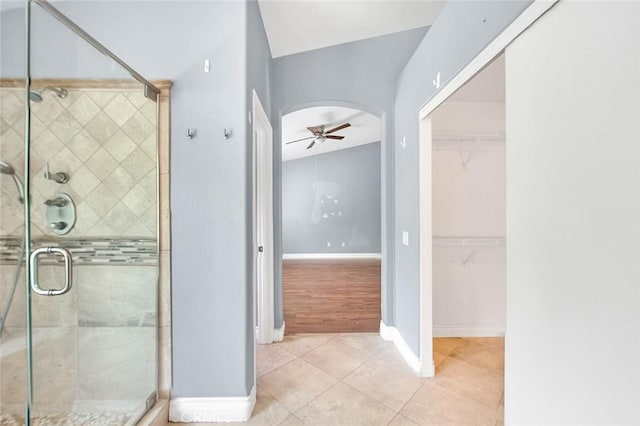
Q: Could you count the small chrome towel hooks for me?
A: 2